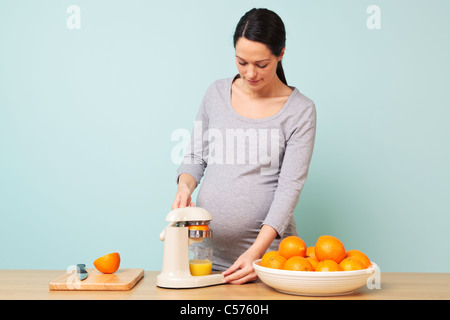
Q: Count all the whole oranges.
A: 9